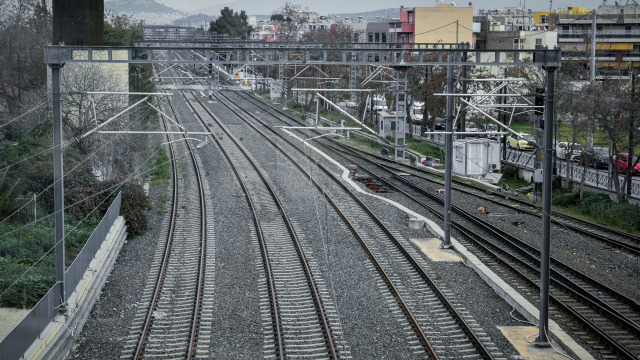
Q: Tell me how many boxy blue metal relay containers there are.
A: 0